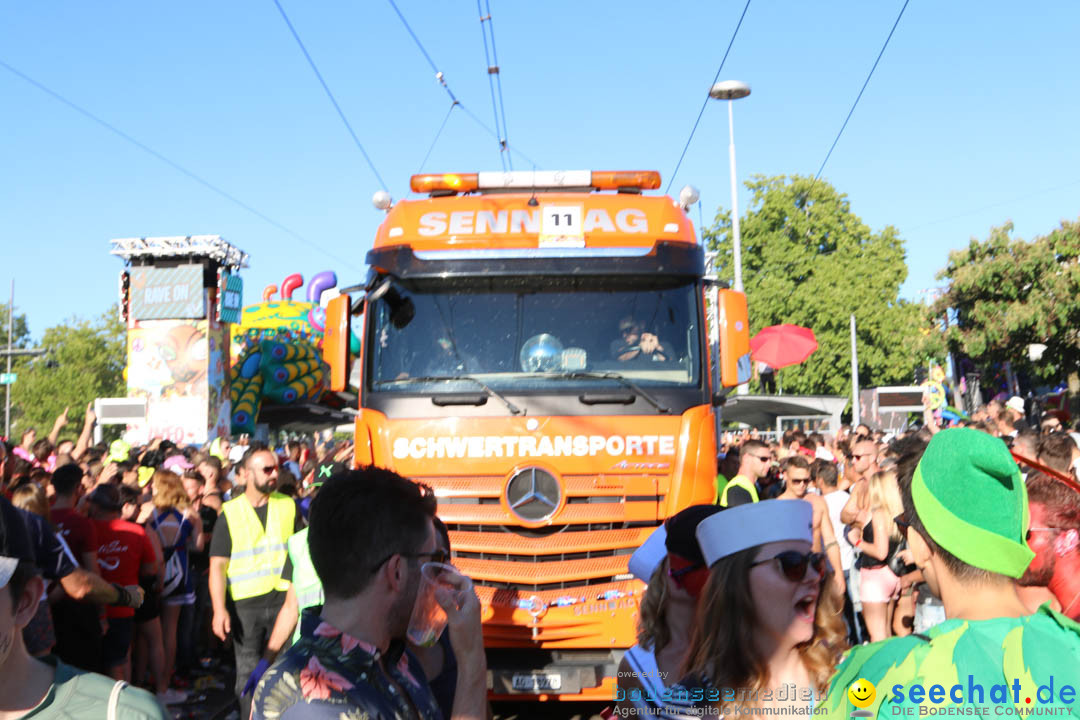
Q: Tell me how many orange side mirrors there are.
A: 2